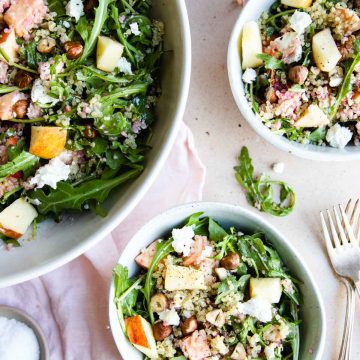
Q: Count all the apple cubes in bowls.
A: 11